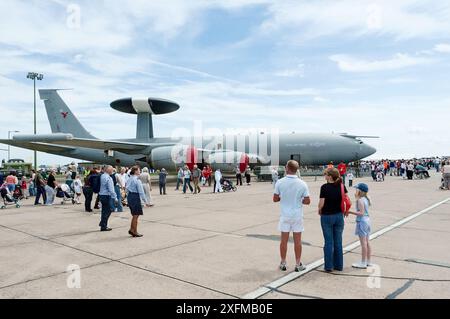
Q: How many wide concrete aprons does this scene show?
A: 1